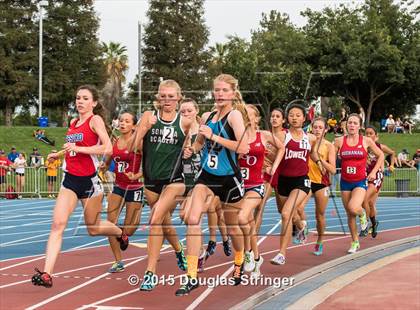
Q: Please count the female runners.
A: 11